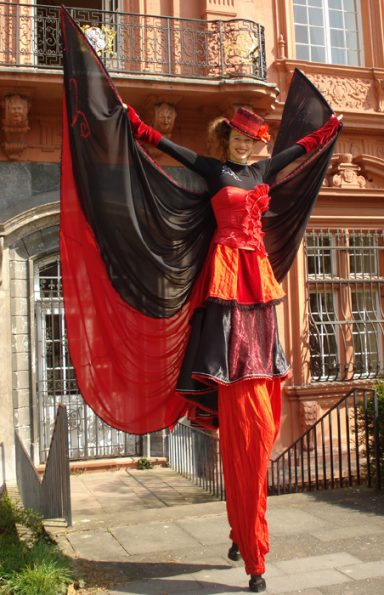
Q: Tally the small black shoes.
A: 2